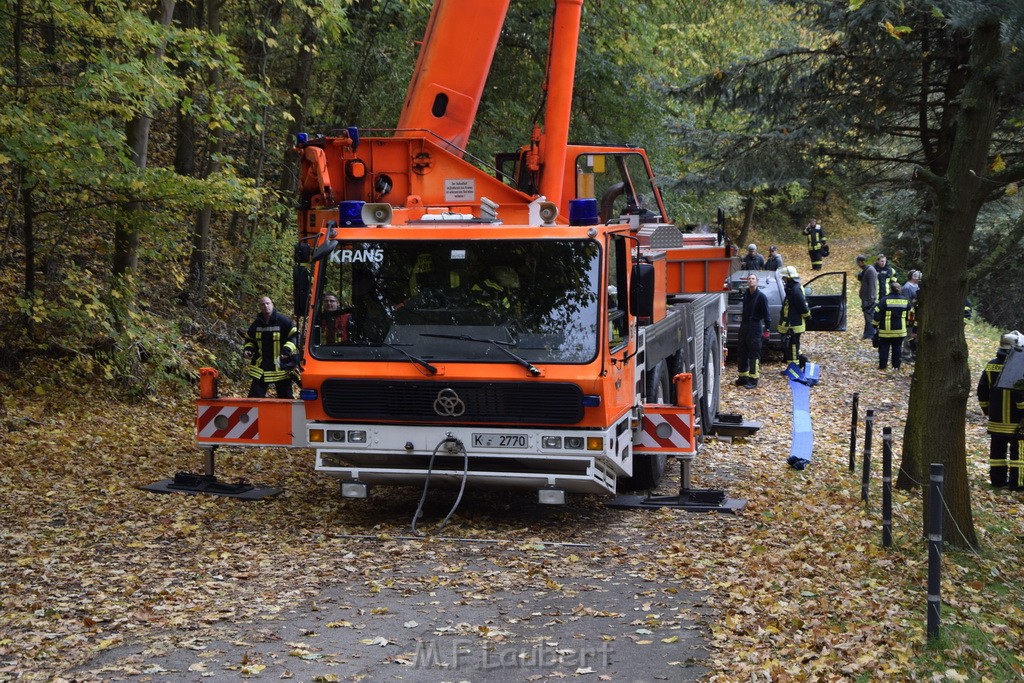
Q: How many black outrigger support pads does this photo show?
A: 3